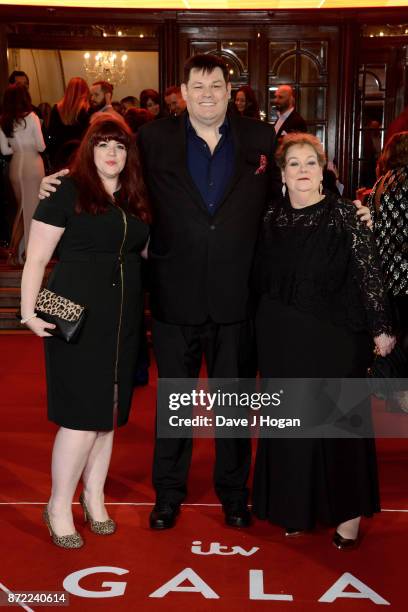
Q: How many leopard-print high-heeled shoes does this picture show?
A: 2